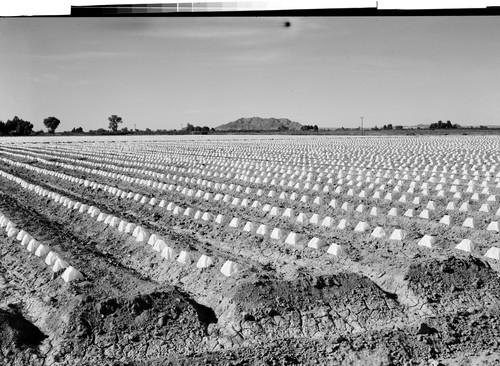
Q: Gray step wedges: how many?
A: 1